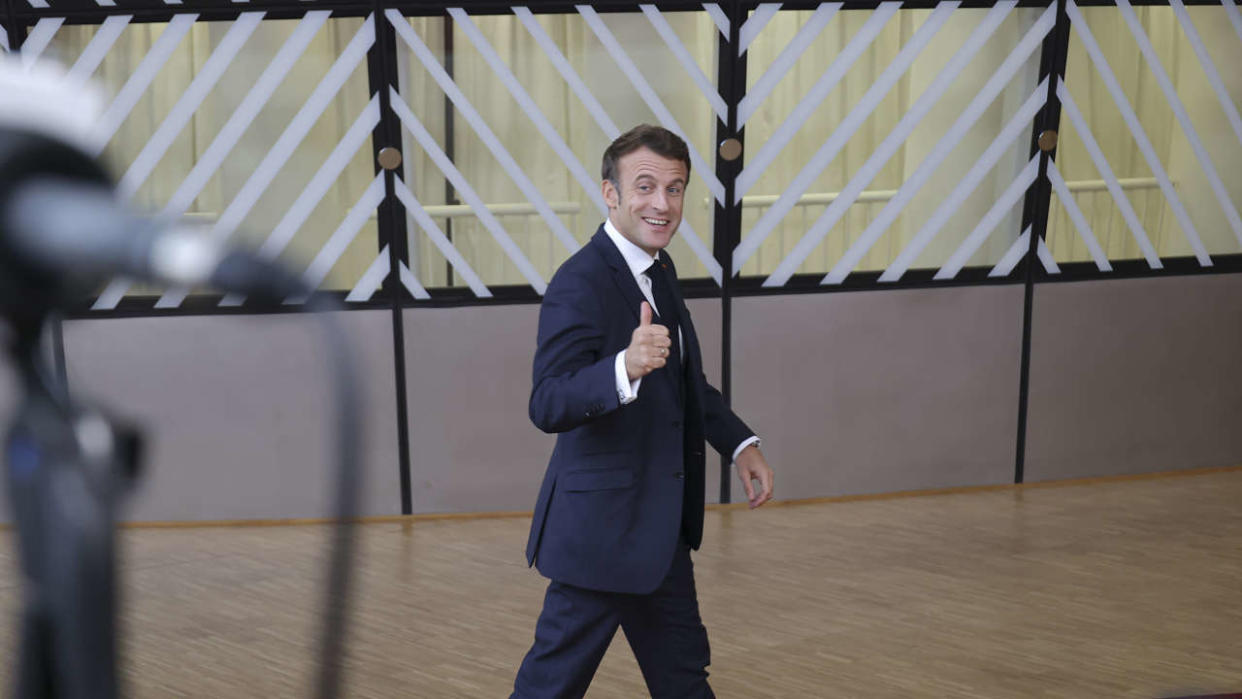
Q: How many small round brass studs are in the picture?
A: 3